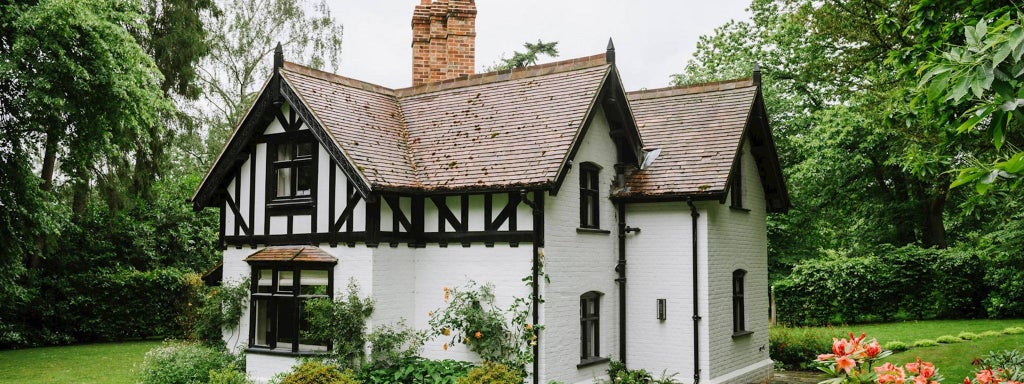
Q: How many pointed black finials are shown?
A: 3